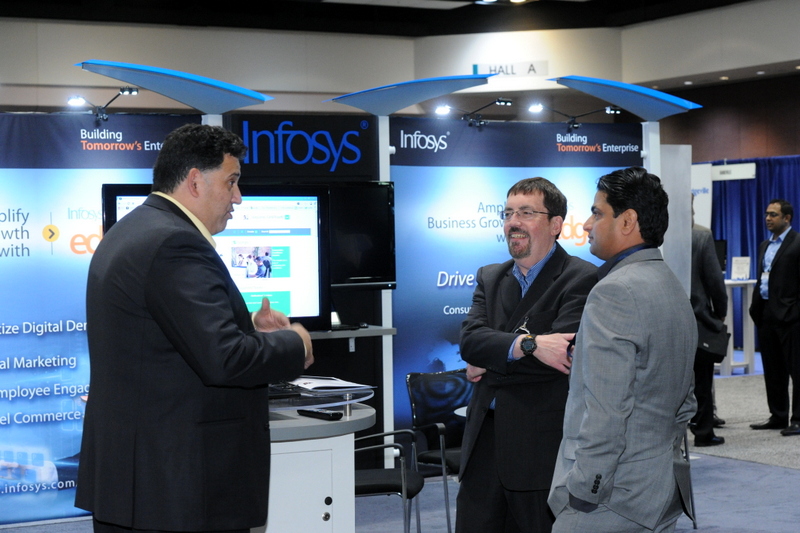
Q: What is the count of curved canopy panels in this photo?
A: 3